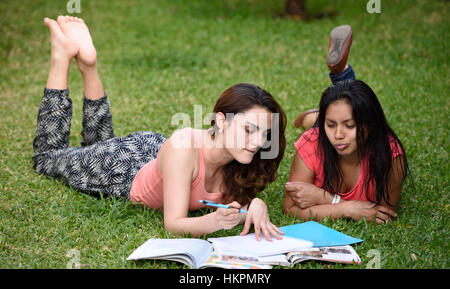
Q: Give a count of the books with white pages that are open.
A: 2